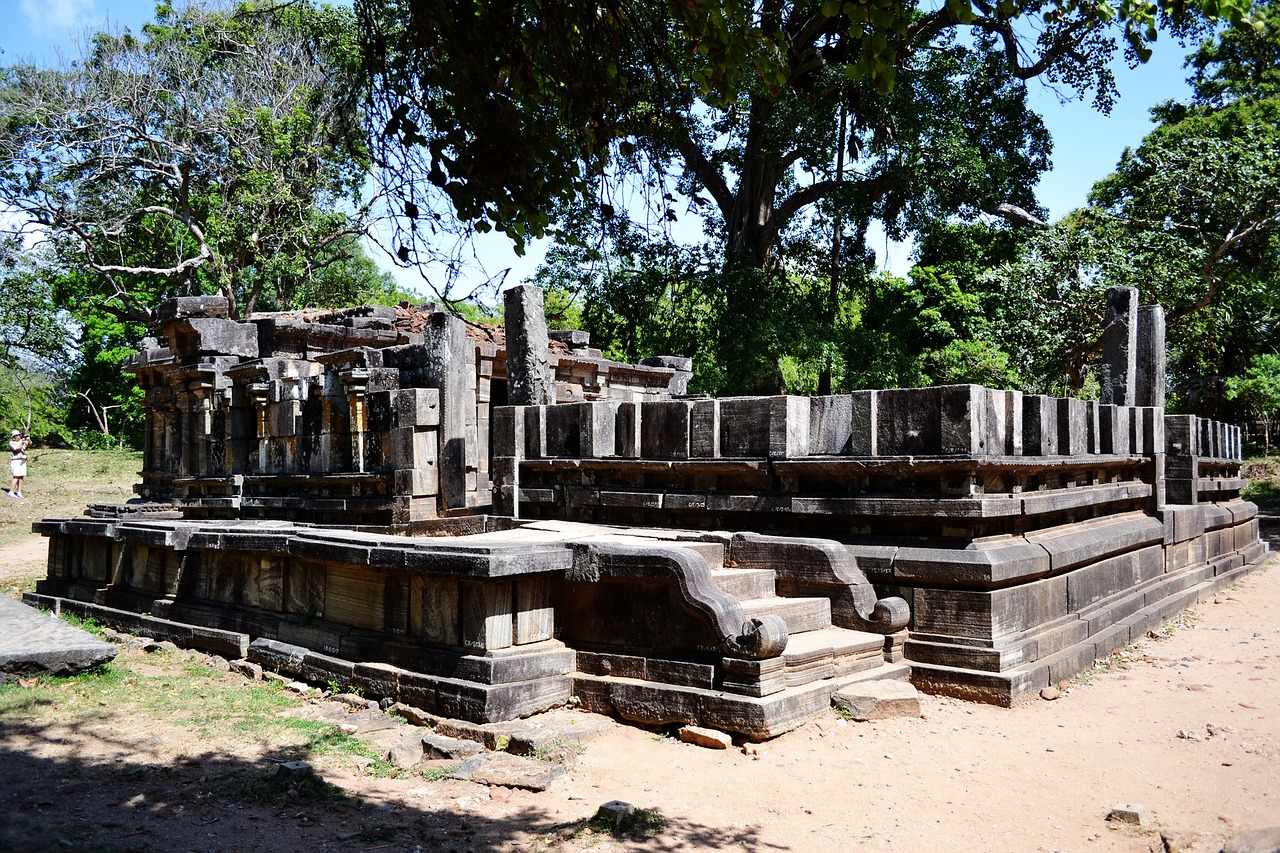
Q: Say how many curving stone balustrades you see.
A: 2